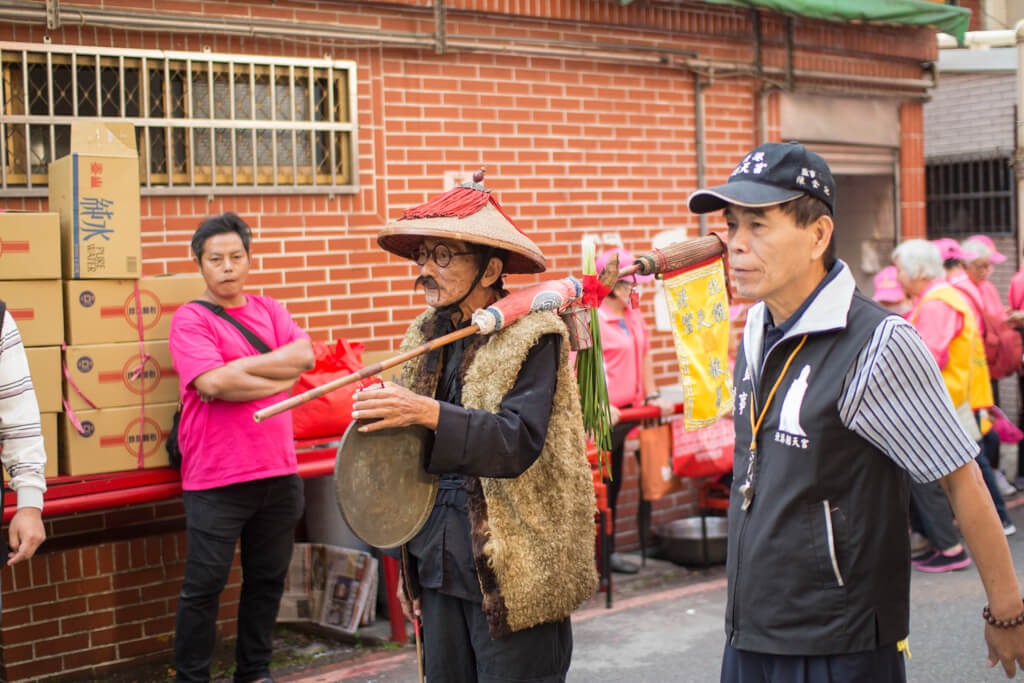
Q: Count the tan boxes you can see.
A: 8